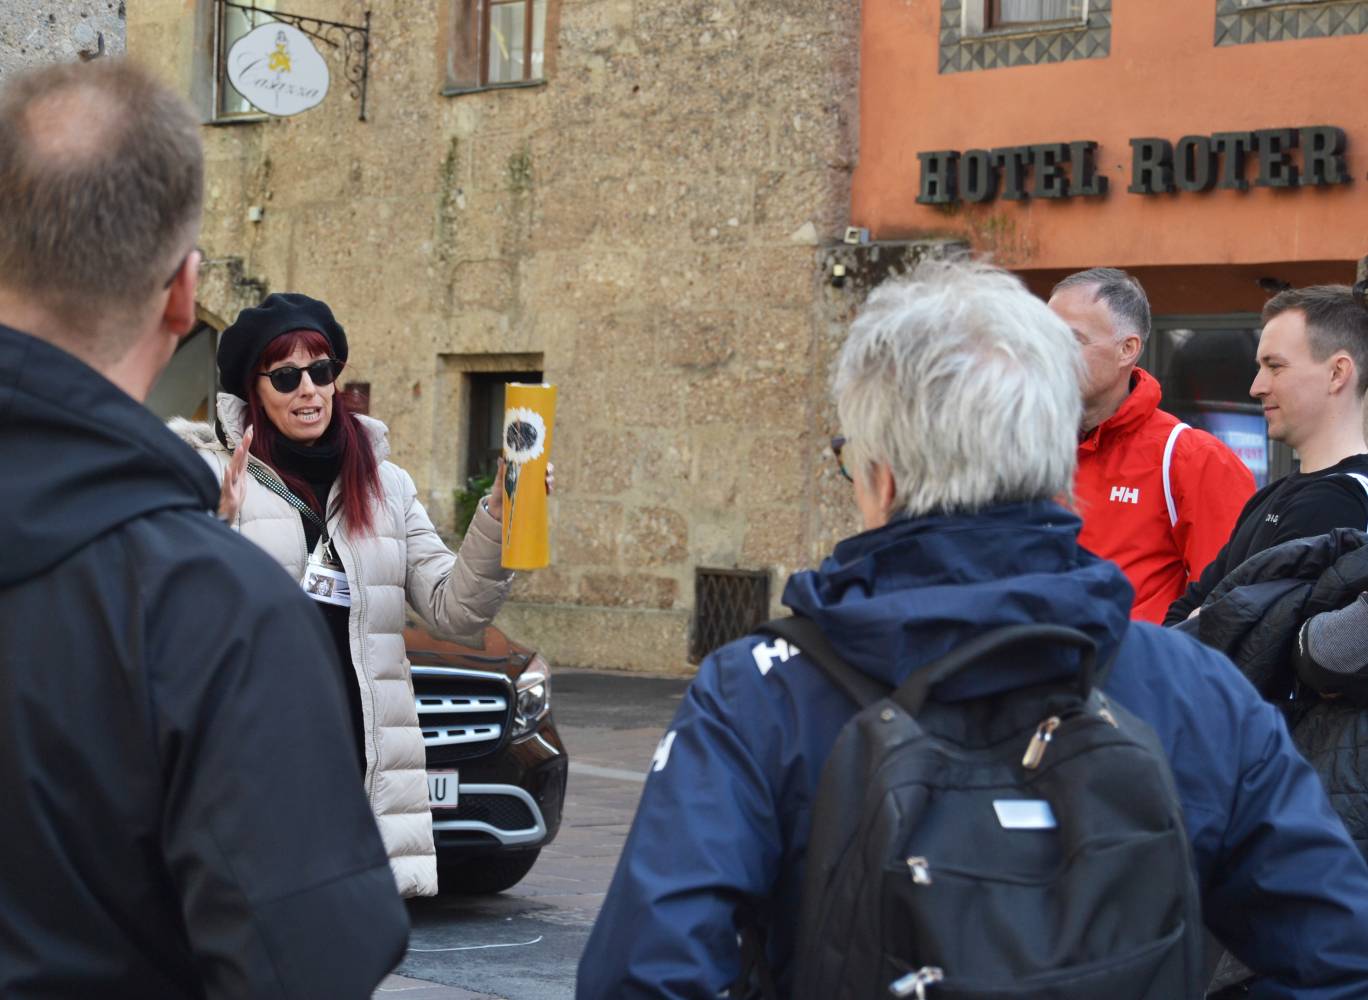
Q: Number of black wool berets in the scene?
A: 1